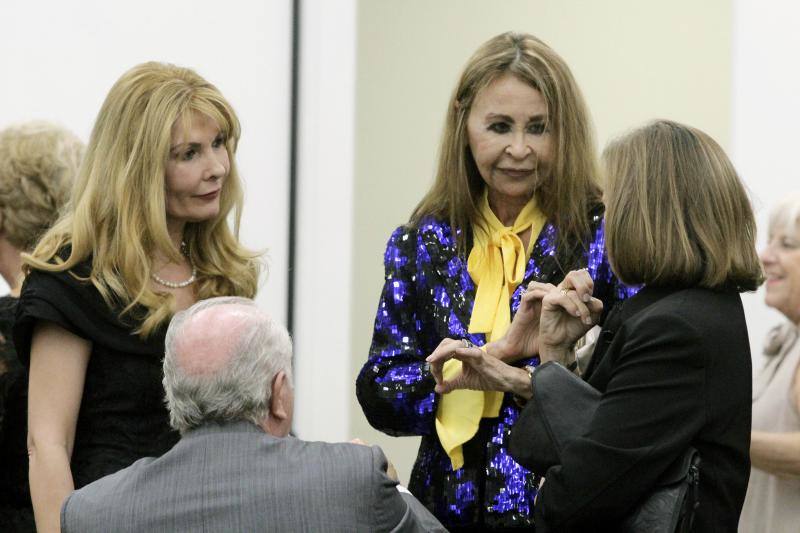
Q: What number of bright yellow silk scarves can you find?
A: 1